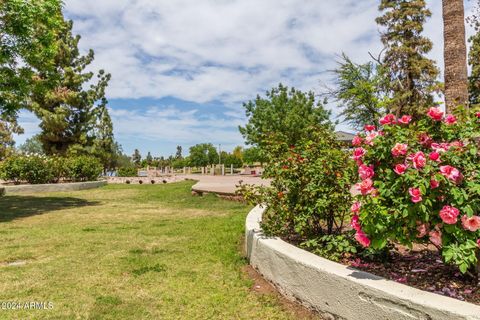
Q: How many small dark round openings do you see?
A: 4